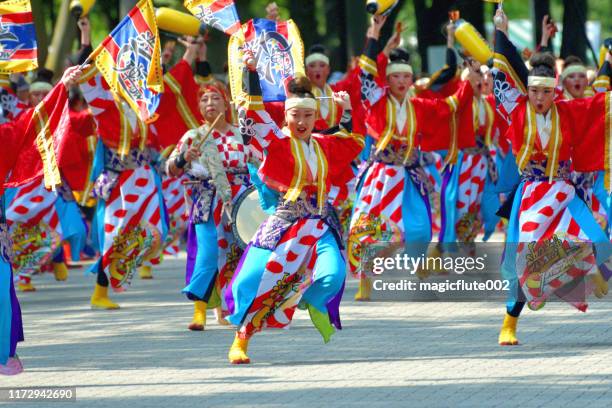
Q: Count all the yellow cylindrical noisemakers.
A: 5